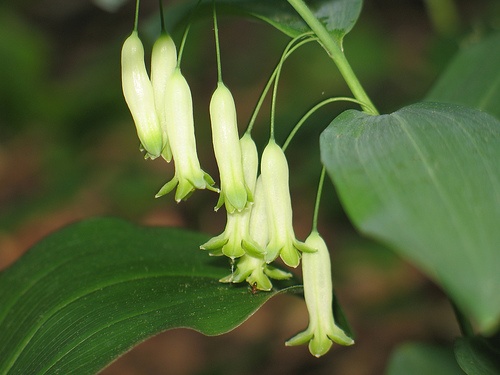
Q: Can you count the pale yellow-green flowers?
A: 8